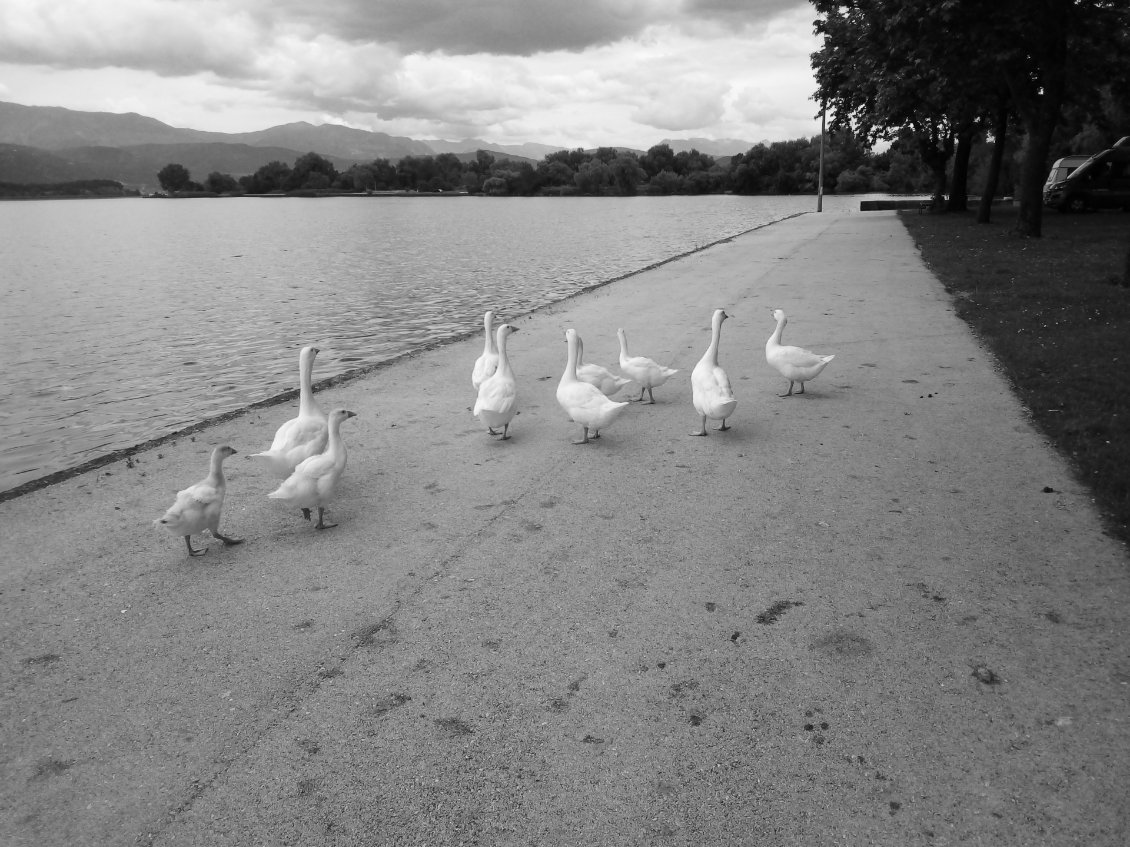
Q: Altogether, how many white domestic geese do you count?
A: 10